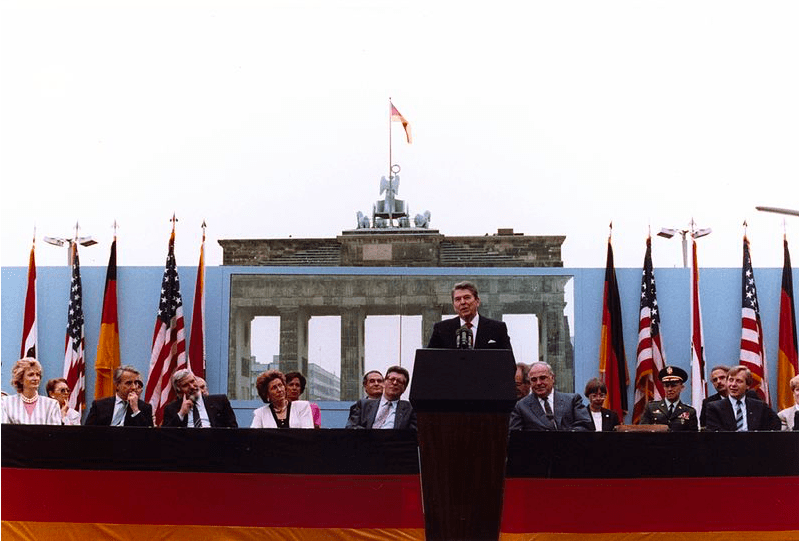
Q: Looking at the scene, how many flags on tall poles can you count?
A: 11